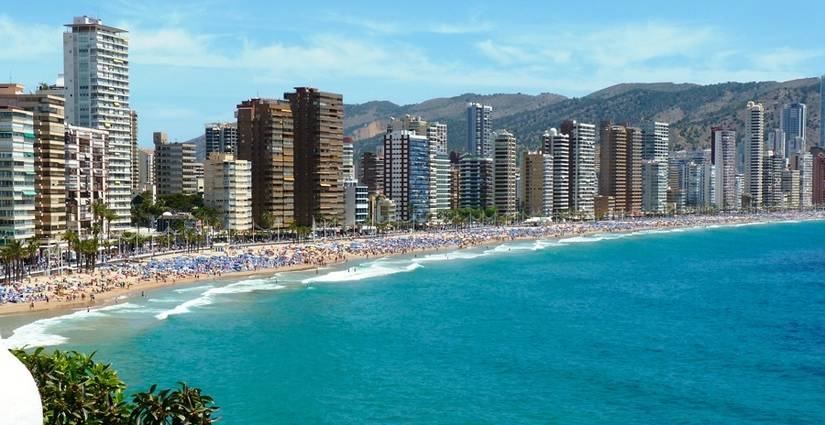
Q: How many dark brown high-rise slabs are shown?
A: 2